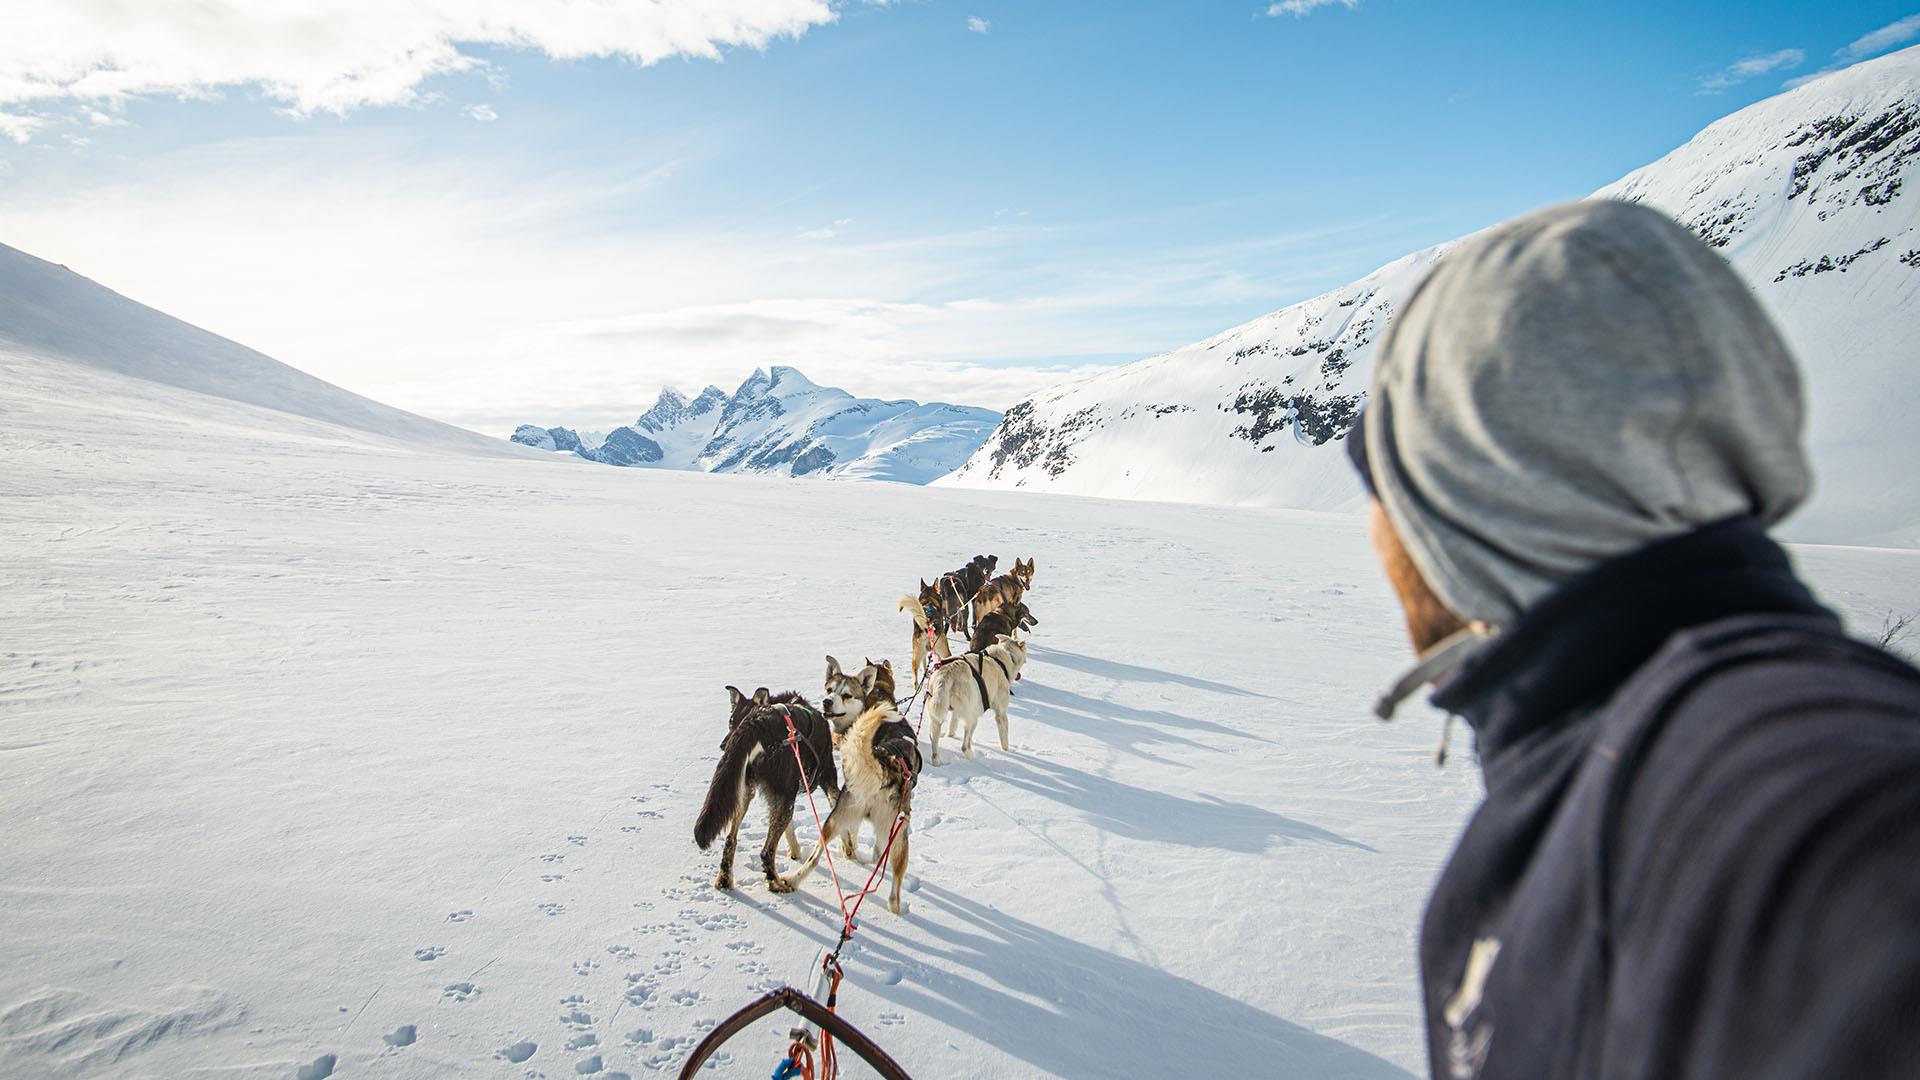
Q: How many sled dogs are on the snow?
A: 8